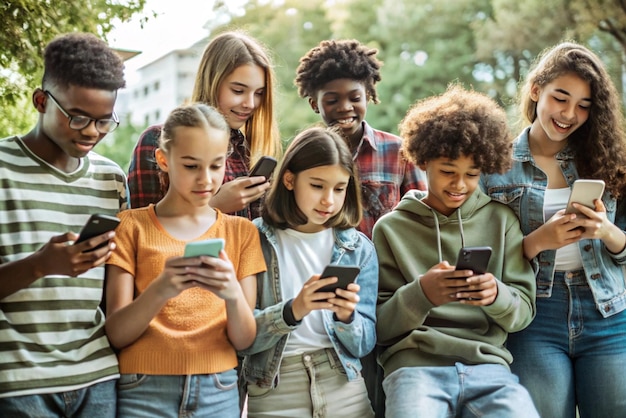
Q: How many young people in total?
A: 7